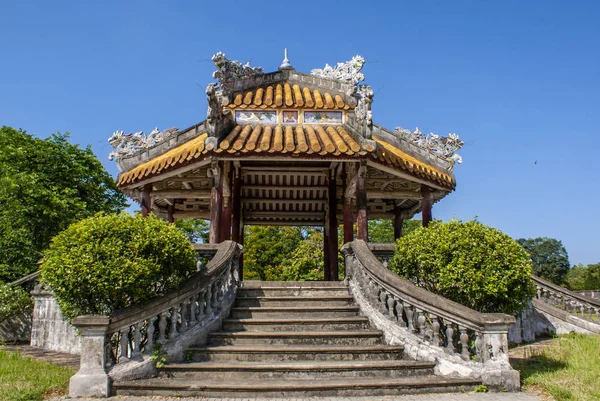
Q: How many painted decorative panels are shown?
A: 3